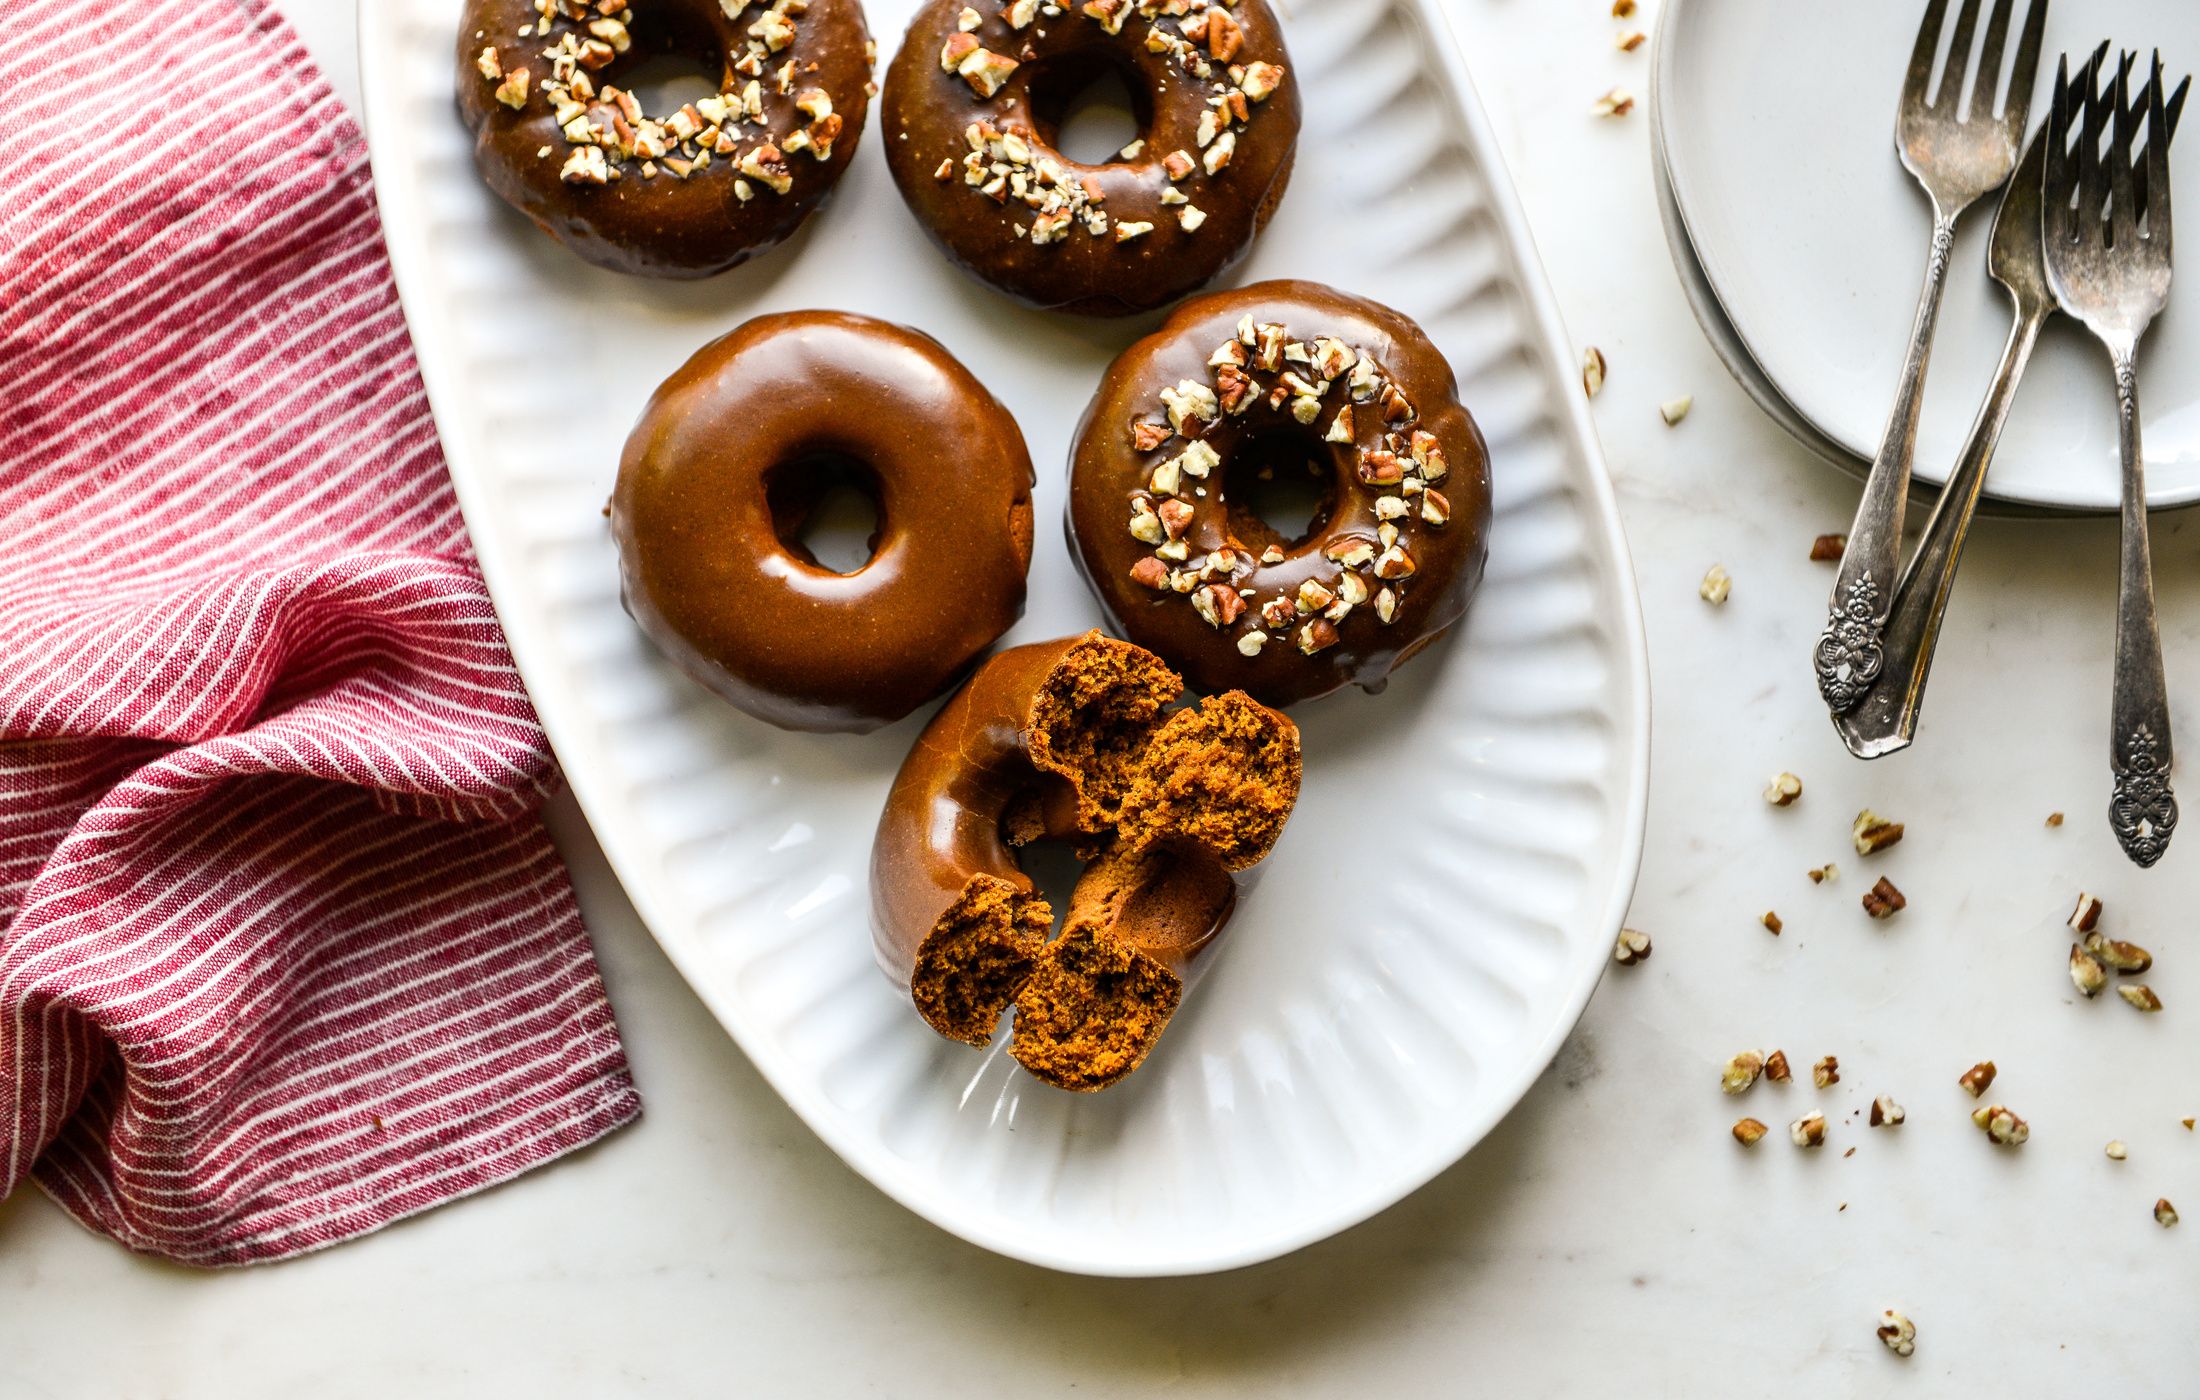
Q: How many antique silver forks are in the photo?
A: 3